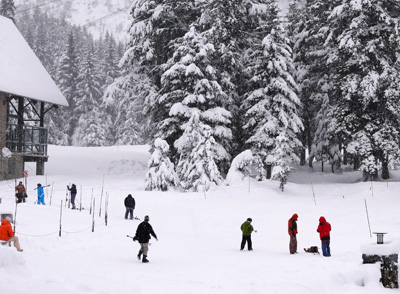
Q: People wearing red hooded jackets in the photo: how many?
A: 2